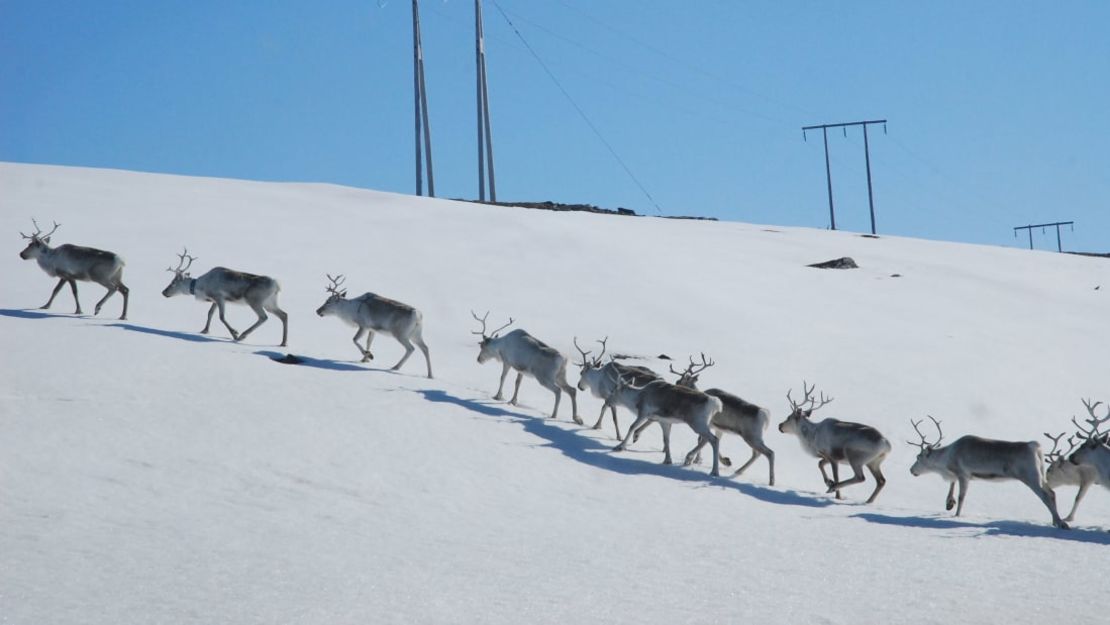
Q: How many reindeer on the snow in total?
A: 11